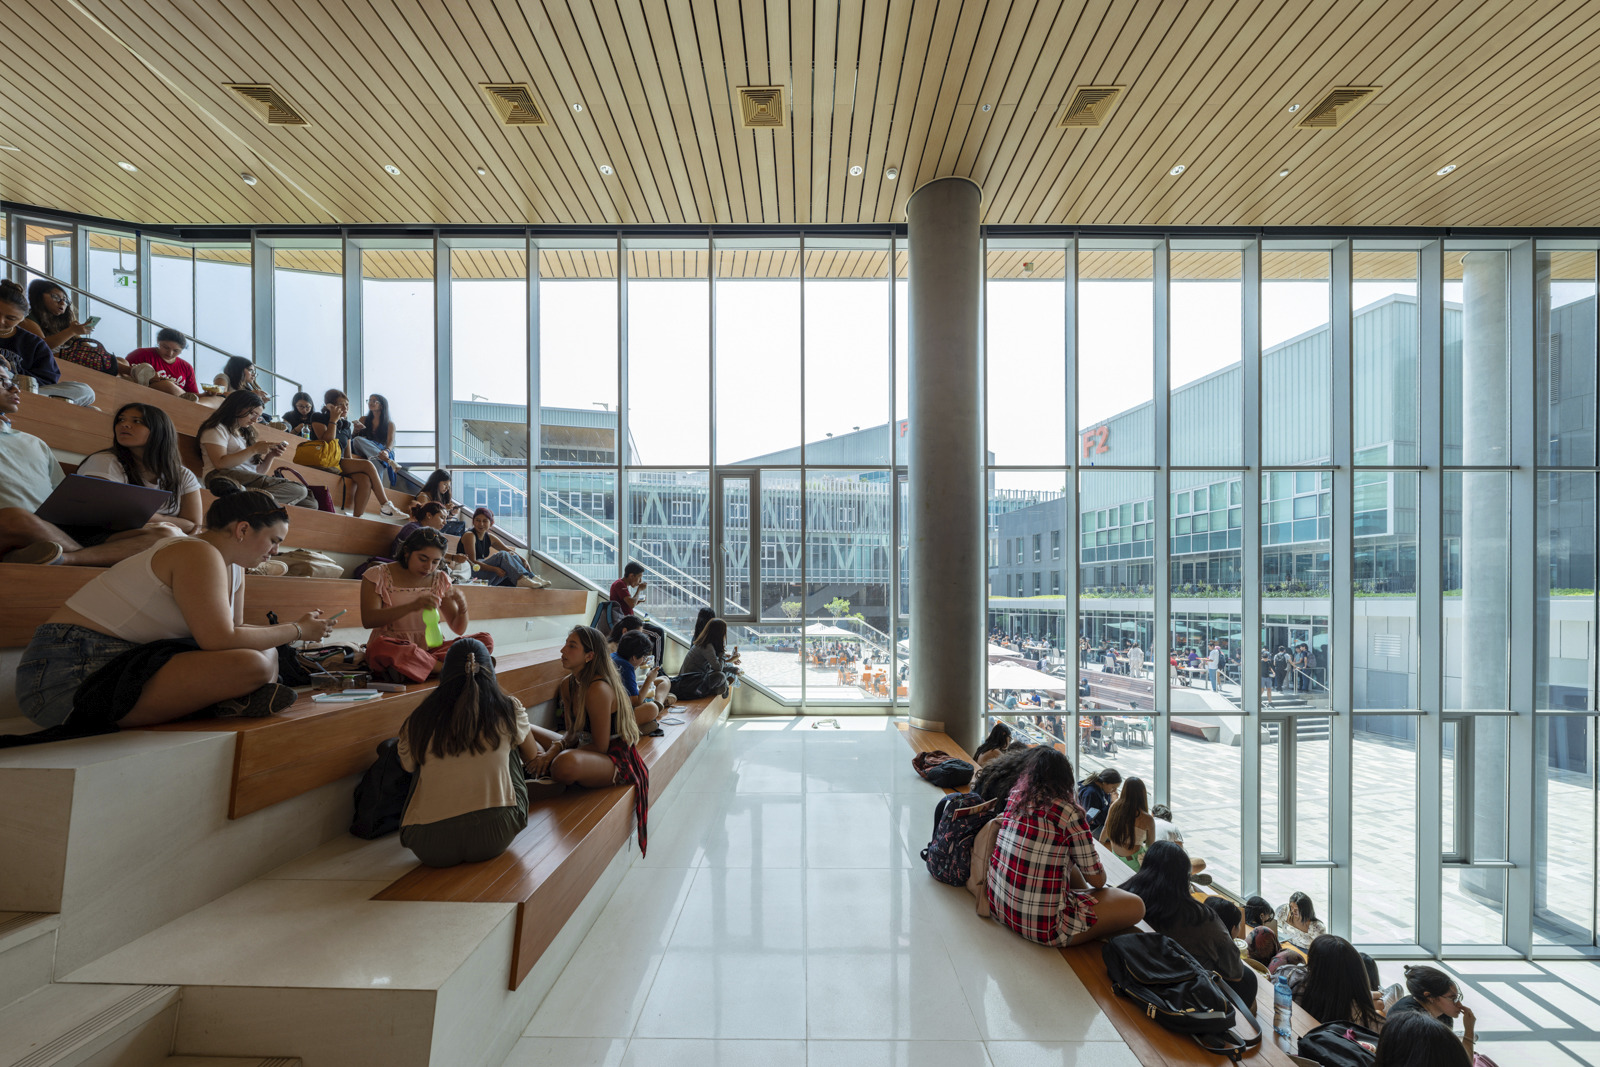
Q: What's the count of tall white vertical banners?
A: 0